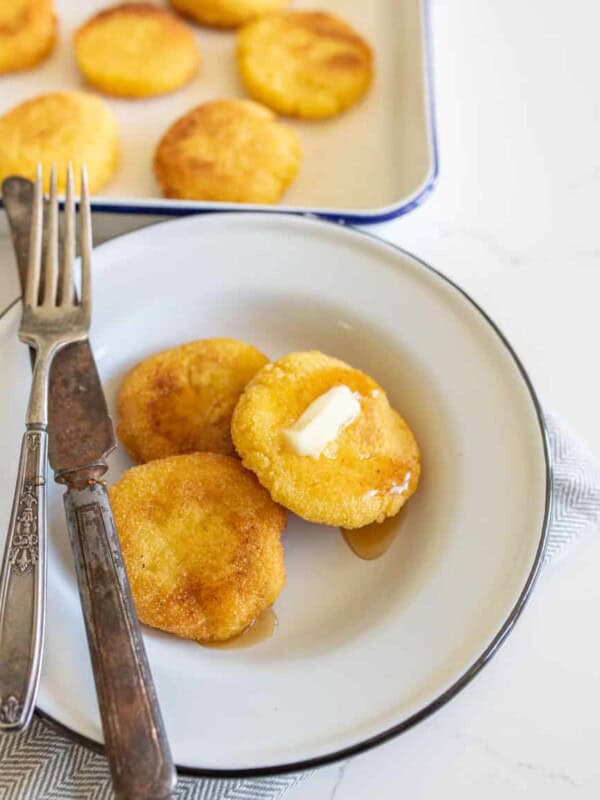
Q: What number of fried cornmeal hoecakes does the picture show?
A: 9